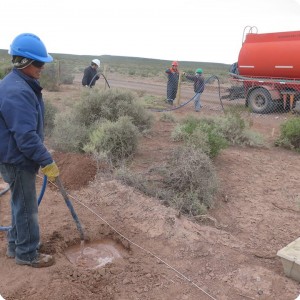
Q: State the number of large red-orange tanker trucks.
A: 1